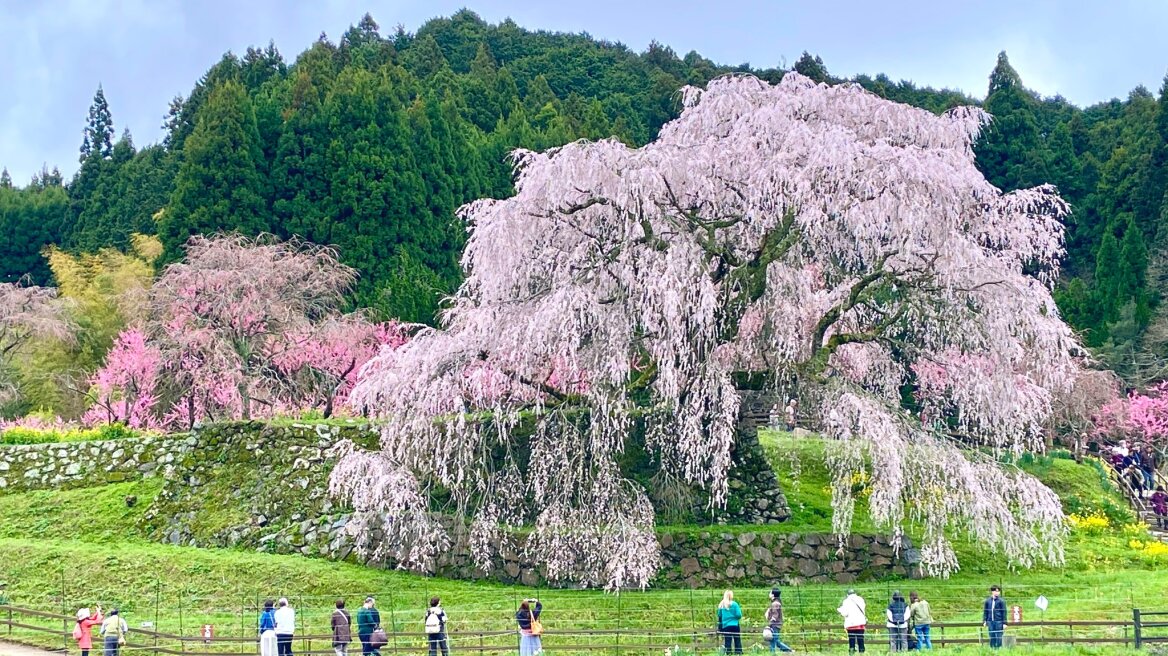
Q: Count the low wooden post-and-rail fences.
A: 1